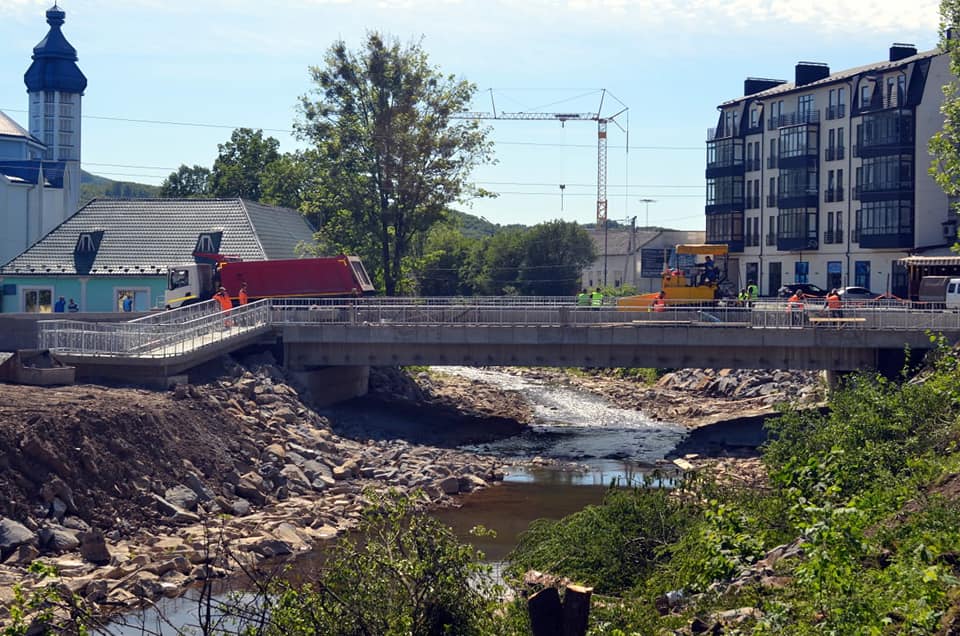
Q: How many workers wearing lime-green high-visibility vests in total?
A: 4